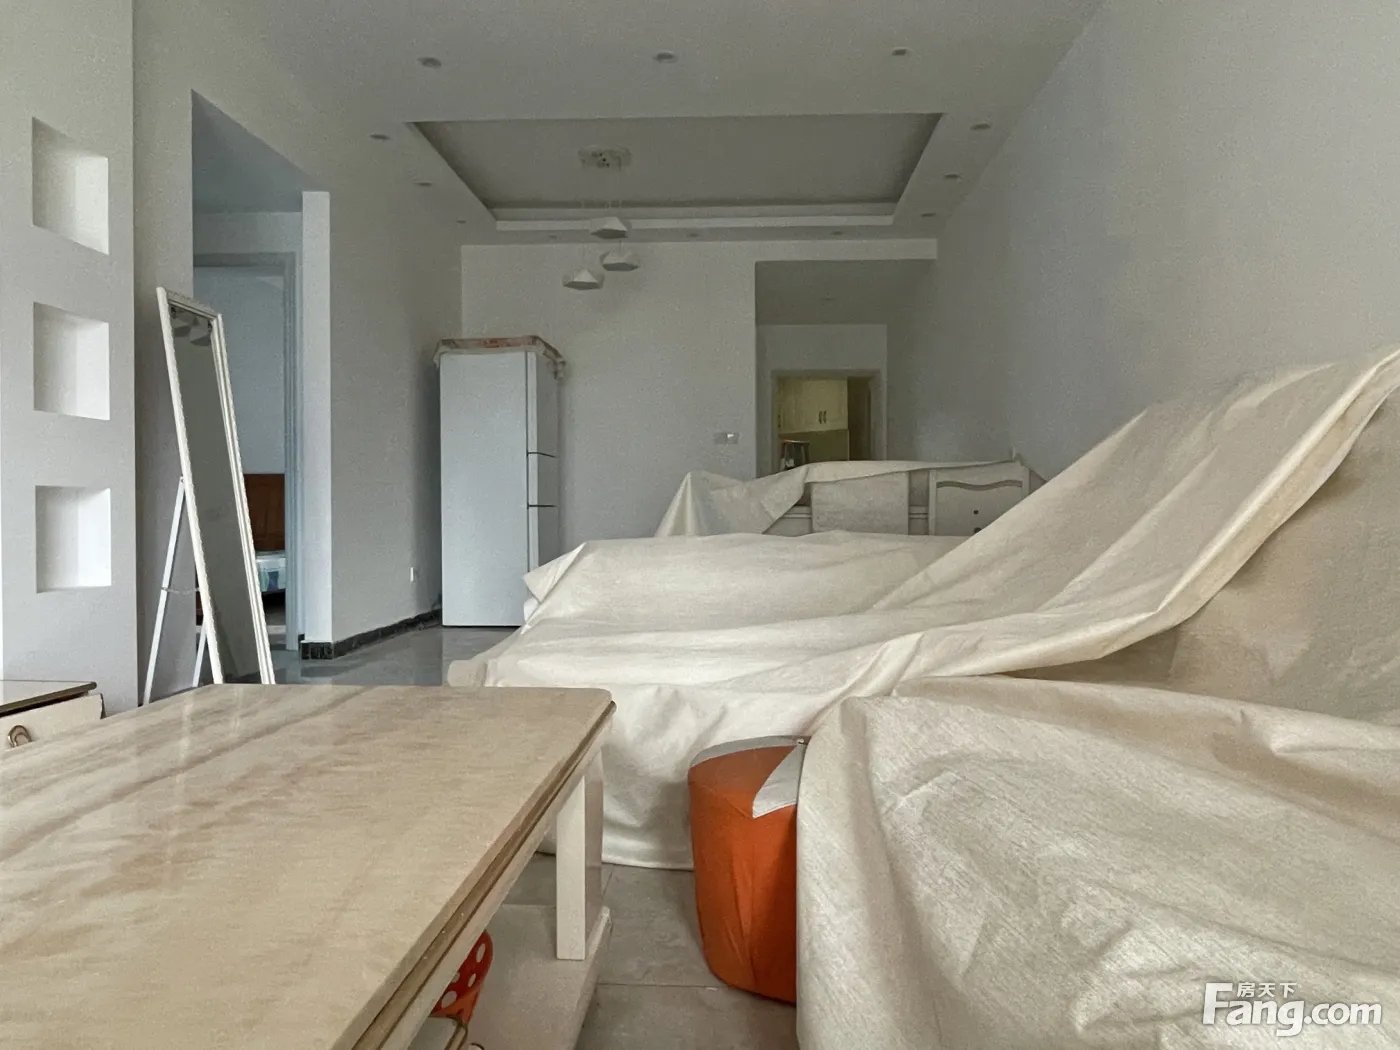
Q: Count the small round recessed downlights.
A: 12